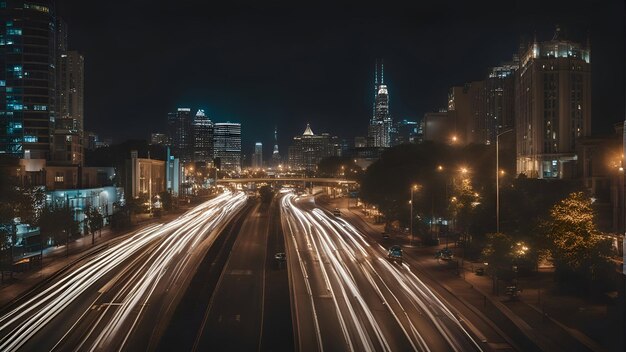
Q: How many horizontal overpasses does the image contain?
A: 1